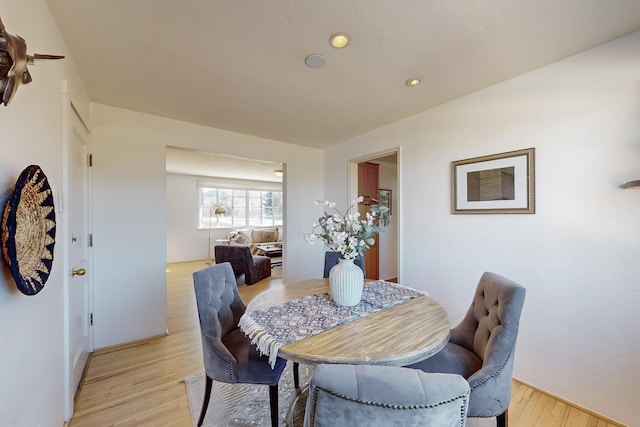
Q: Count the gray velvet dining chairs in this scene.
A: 4